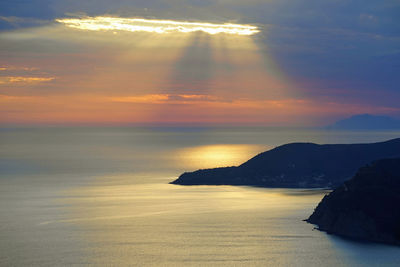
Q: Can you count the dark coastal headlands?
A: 2